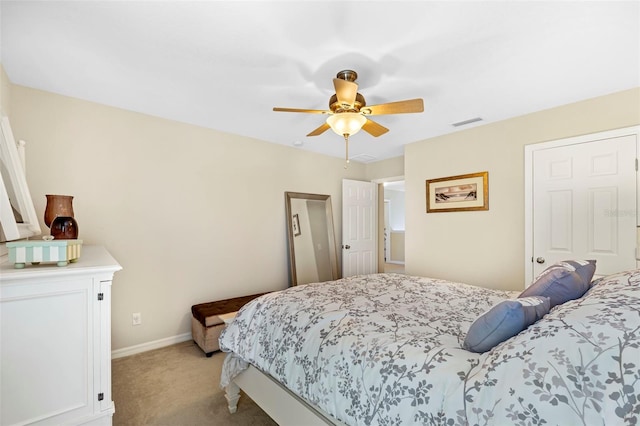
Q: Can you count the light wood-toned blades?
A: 5